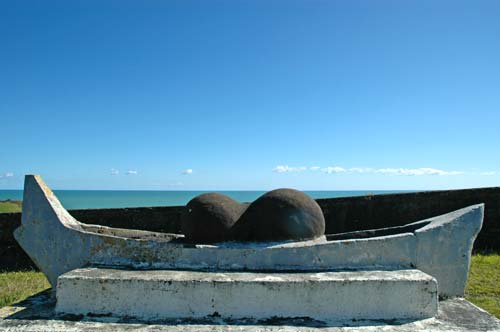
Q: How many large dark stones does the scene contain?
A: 2